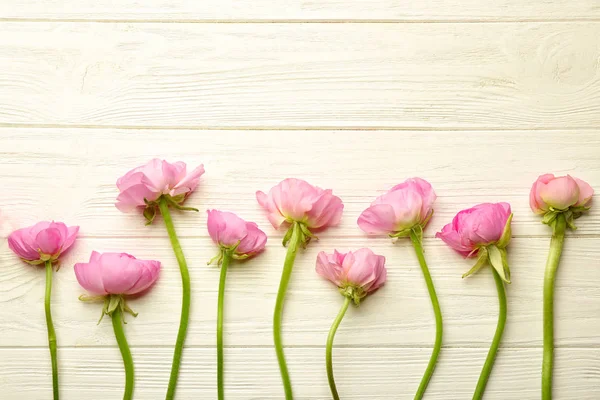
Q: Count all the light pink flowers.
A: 9